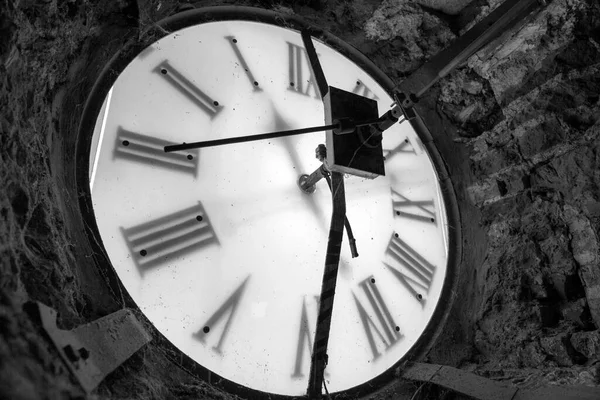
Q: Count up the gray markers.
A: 12